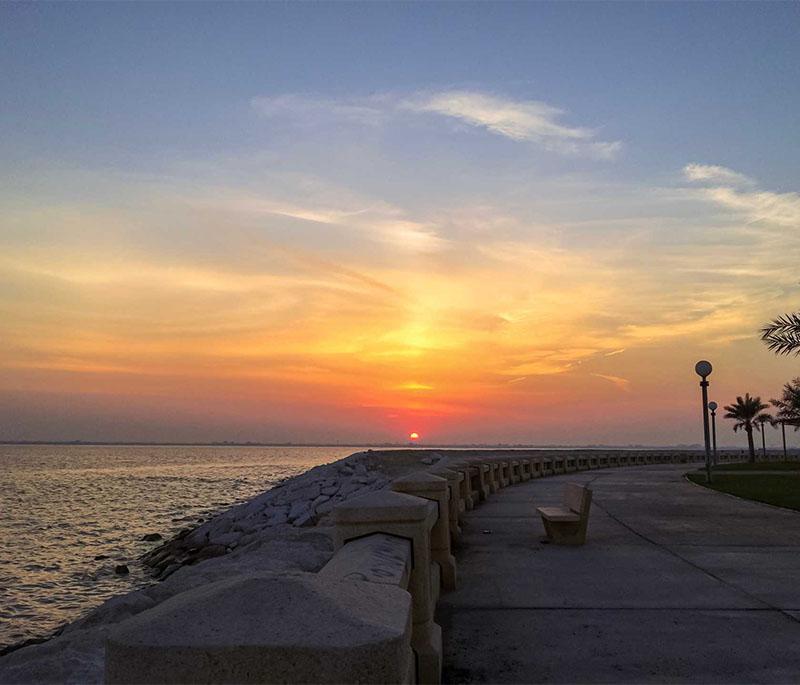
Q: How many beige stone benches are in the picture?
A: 1